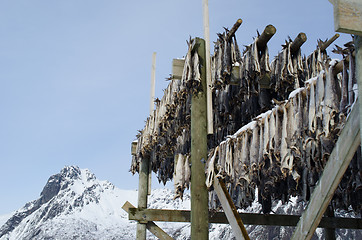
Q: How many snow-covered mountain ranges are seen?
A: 1